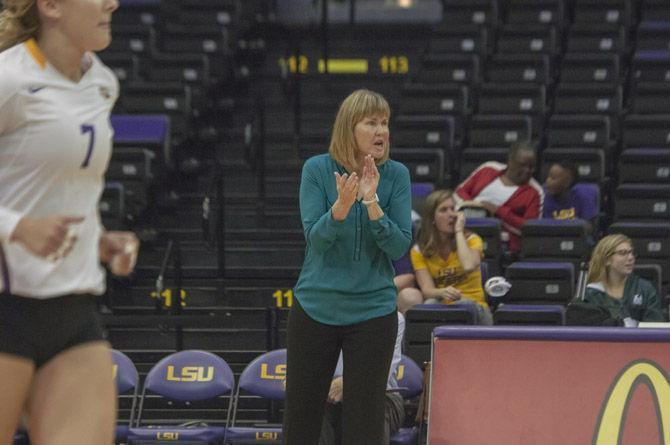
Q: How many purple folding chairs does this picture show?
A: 4